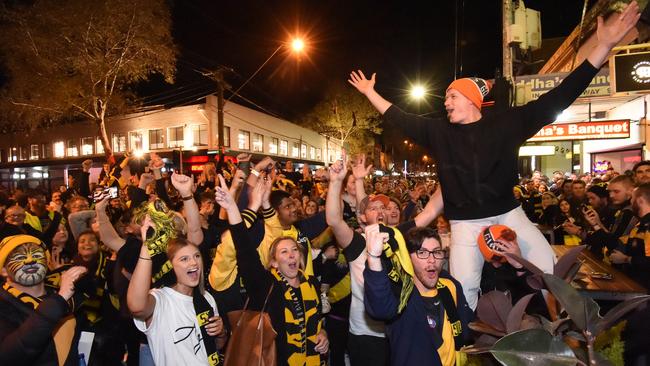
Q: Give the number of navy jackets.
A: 1